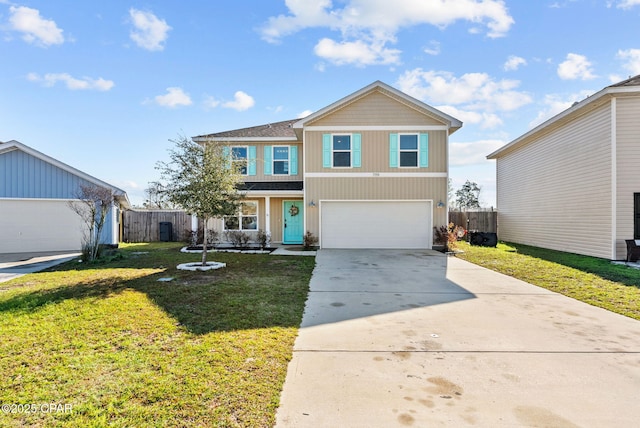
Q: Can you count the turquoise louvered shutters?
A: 8